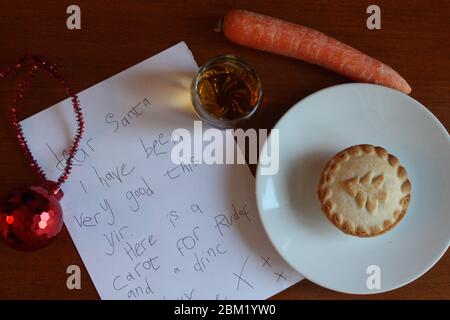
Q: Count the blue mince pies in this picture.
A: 0